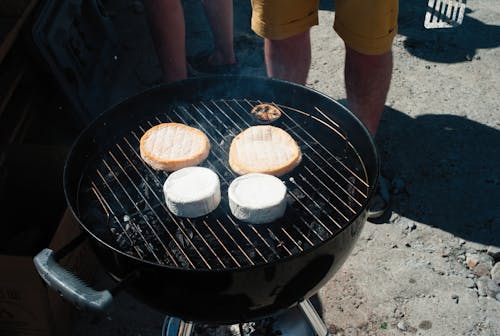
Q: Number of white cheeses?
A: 2